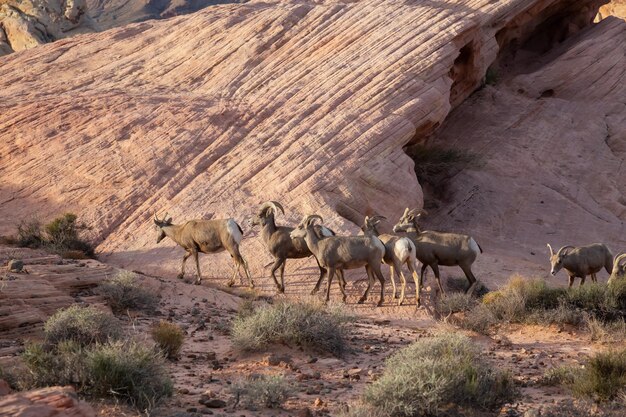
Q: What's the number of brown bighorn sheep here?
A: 7